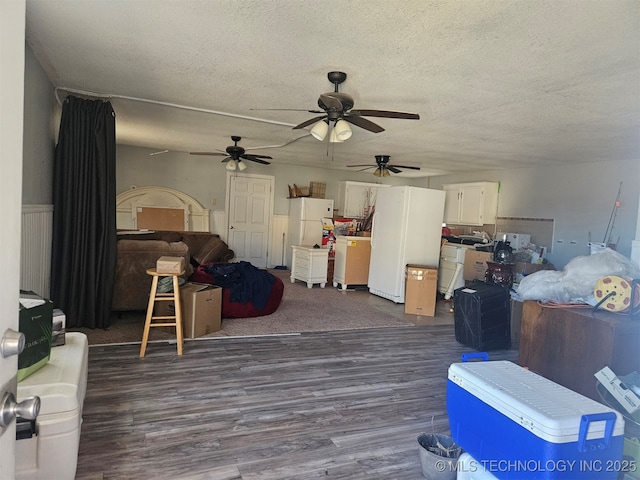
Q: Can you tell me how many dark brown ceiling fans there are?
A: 3